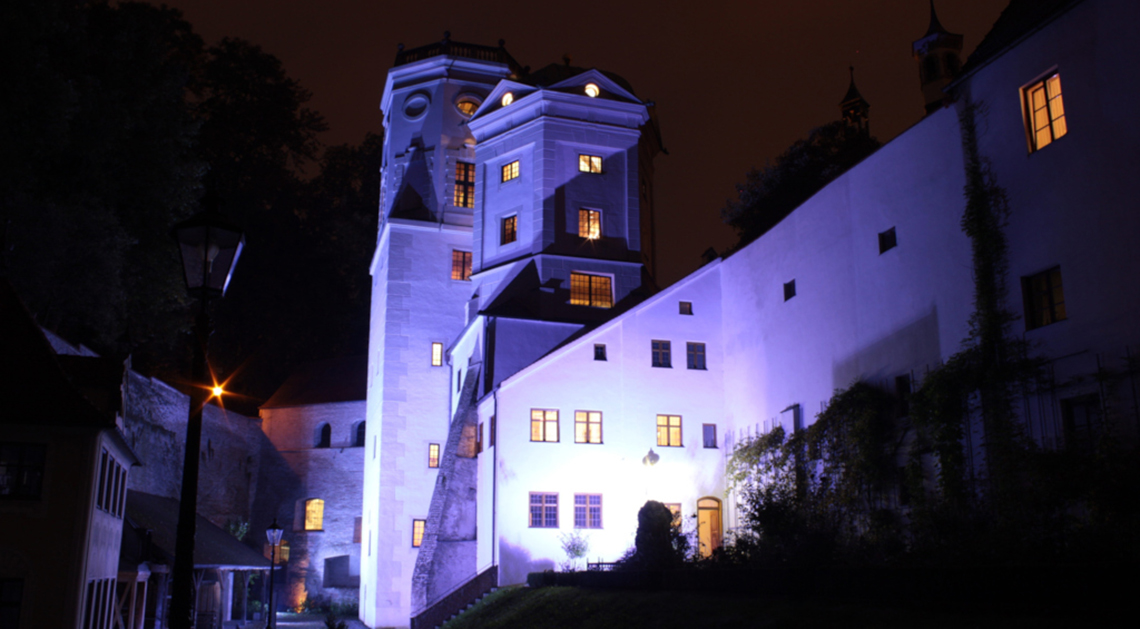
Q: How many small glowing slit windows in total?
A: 3